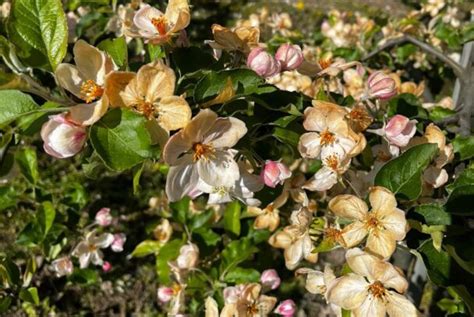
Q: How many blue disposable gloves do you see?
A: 0